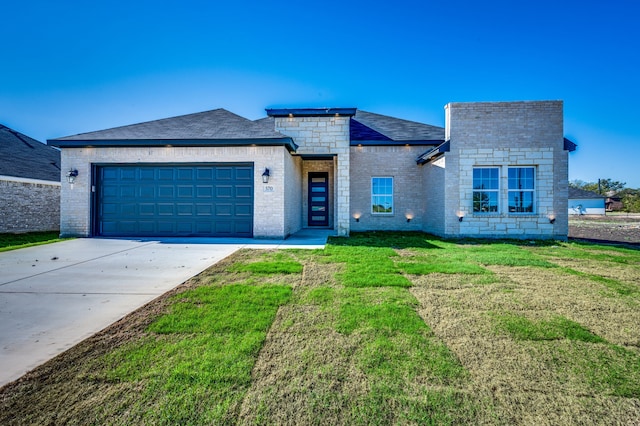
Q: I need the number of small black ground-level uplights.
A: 4